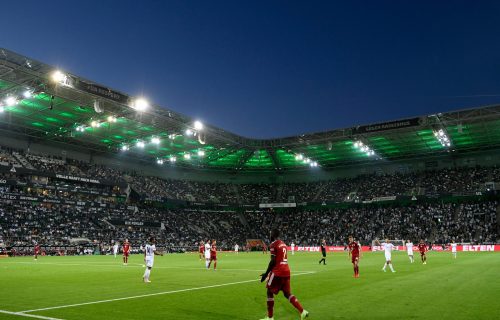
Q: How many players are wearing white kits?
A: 8